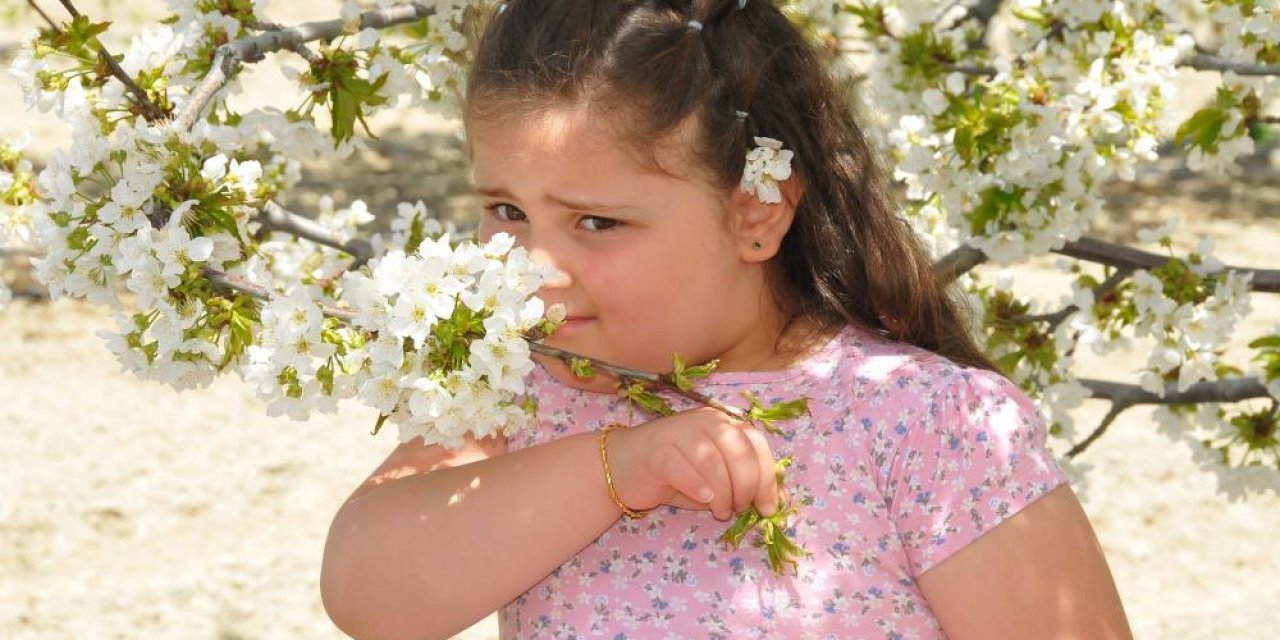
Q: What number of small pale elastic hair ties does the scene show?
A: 4